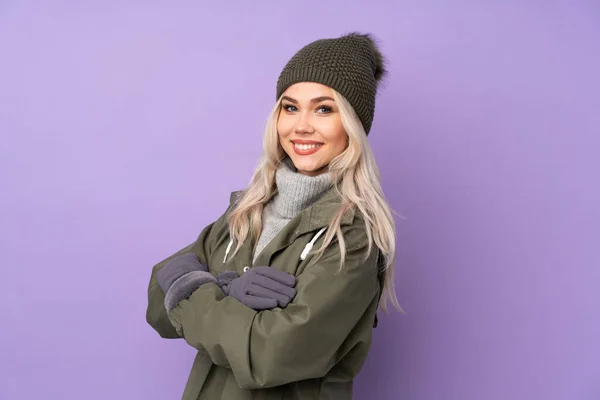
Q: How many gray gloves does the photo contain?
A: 2